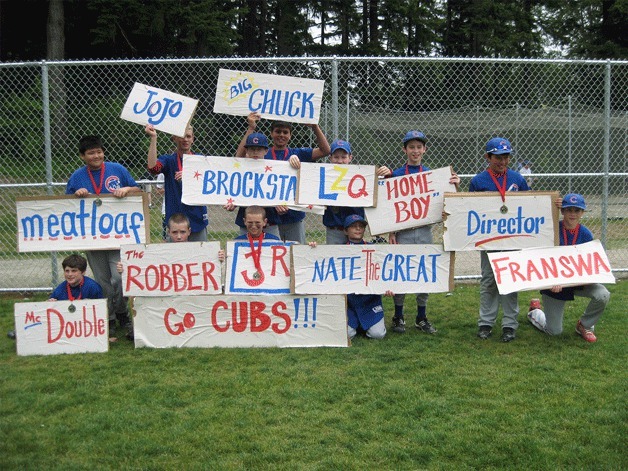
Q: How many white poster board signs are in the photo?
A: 13